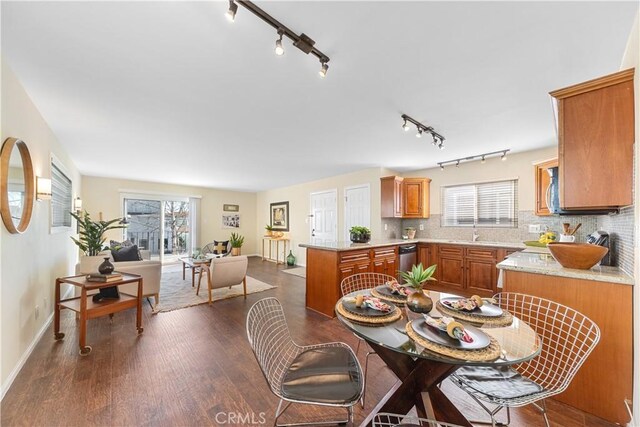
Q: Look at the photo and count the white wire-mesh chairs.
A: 4